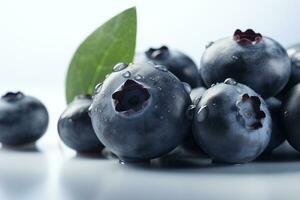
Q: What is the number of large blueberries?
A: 3